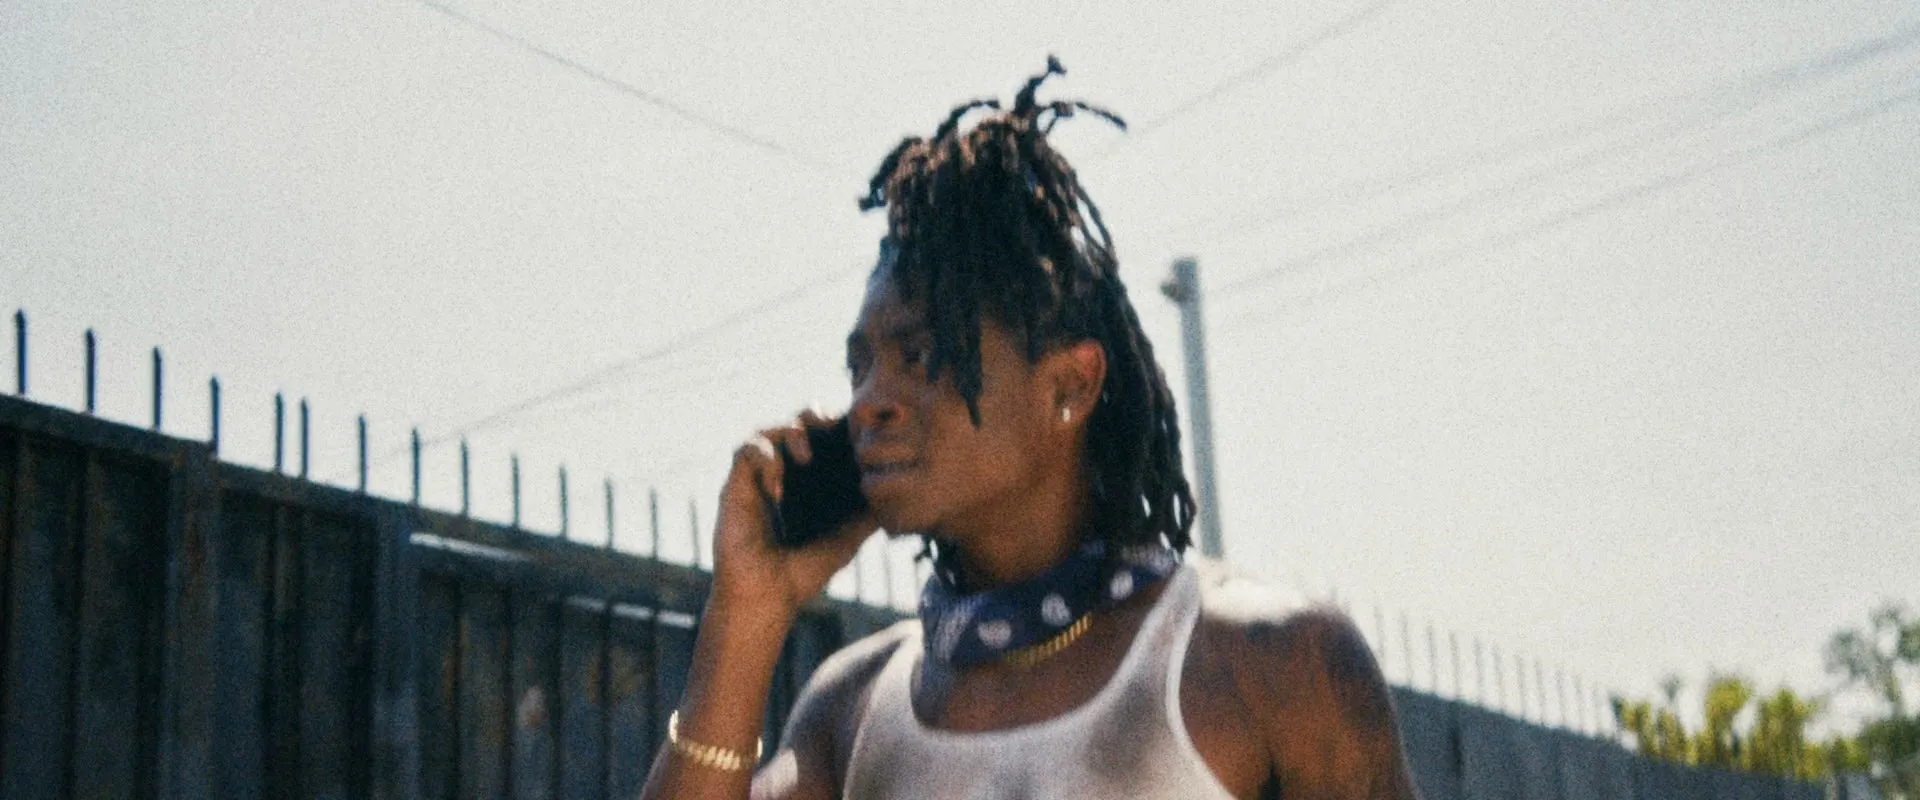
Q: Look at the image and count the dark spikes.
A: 14